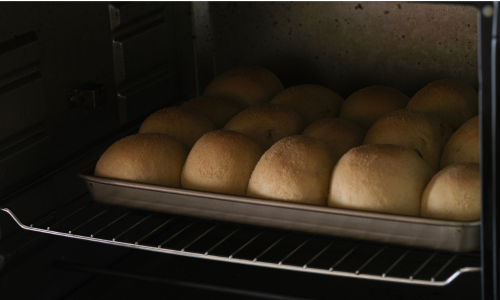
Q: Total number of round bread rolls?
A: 15